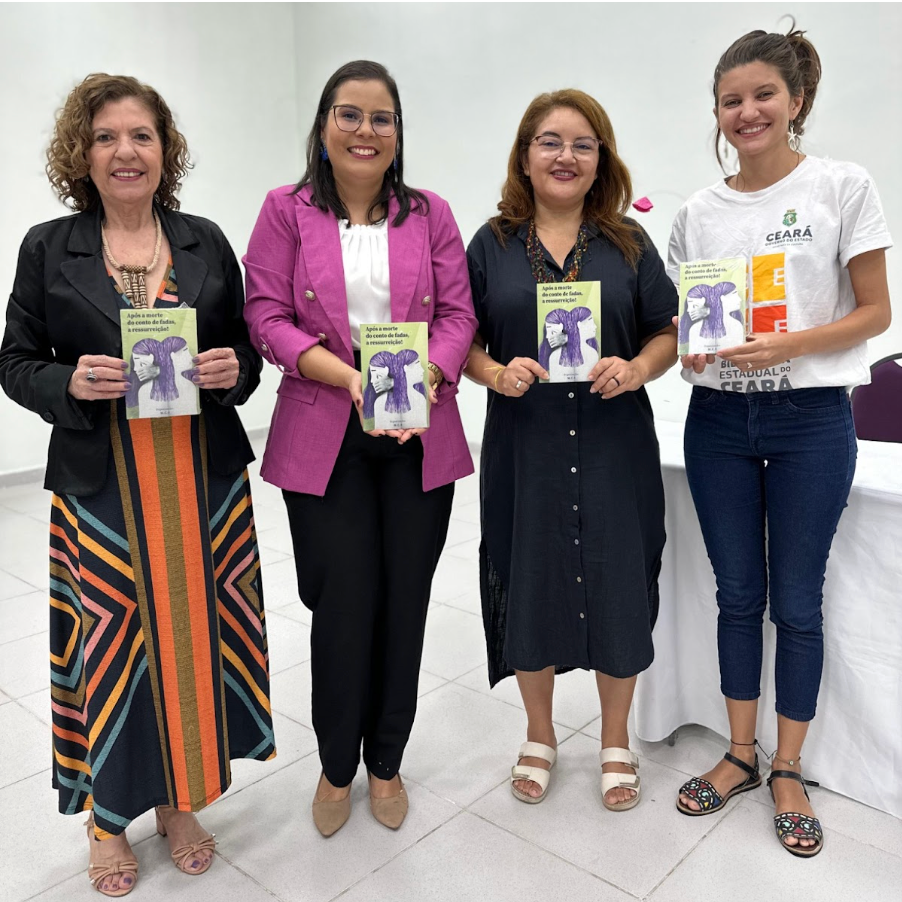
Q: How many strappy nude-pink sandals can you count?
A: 2